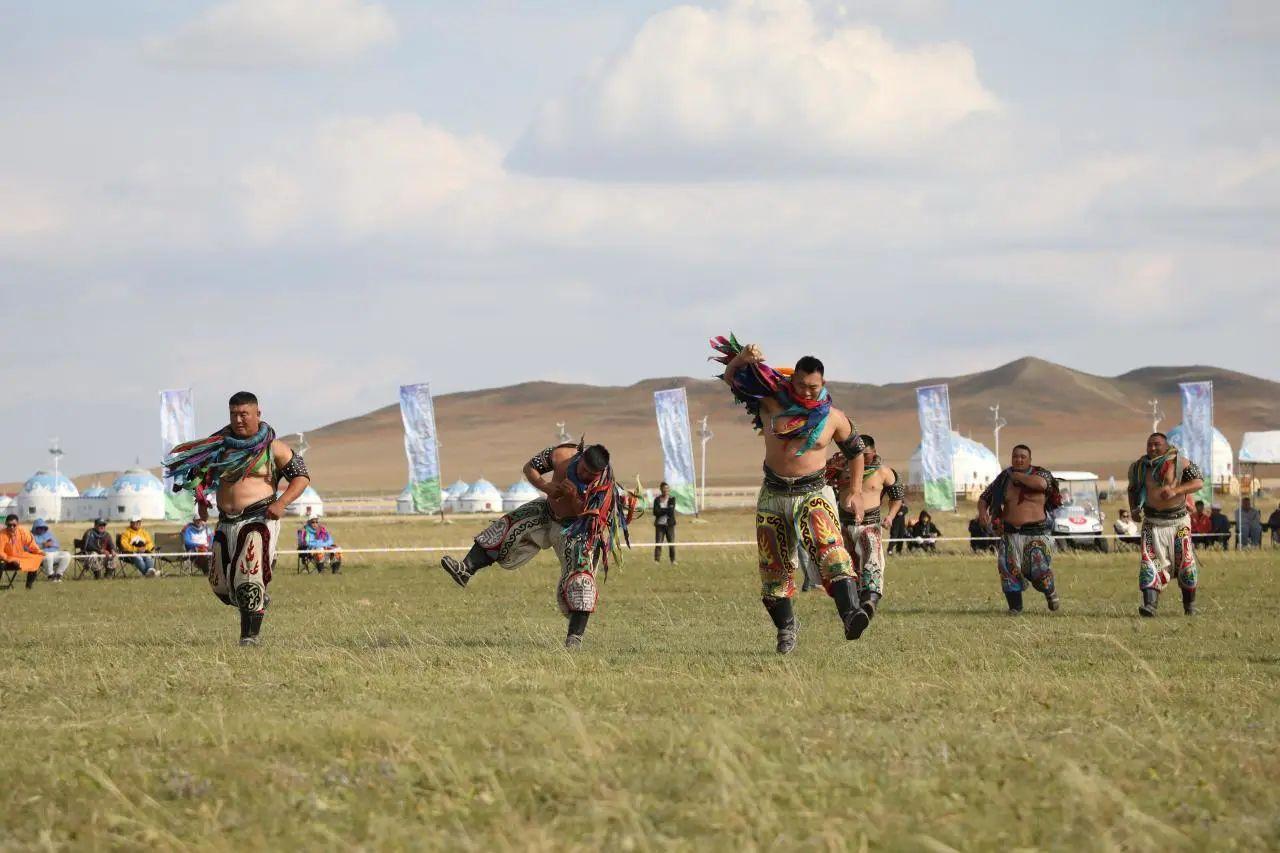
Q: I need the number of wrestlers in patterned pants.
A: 6